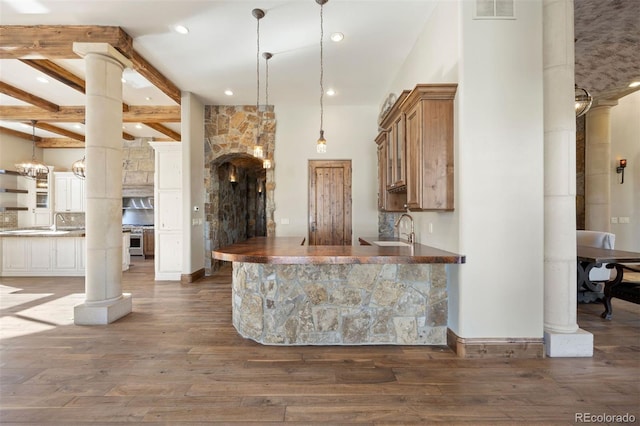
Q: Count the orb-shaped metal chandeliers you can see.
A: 3